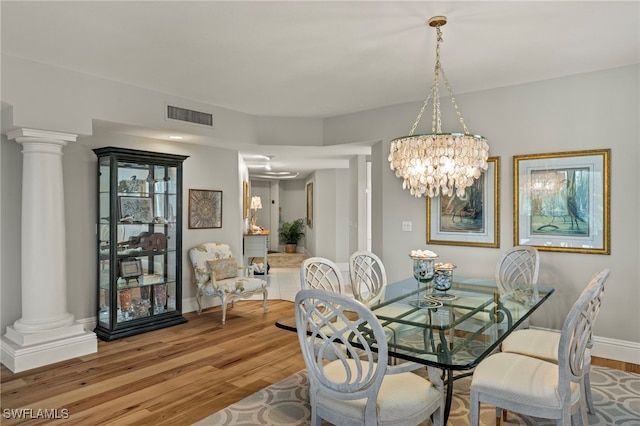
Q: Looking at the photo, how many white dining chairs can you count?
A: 6